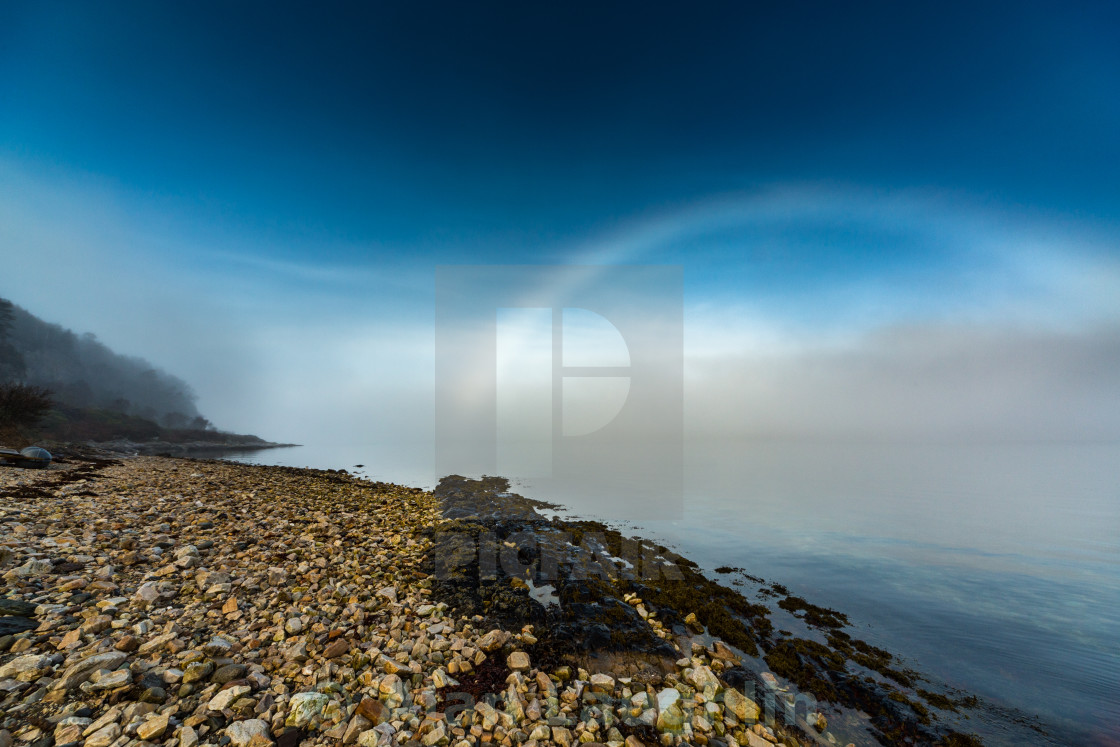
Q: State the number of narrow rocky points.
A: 1